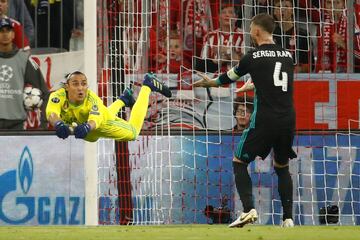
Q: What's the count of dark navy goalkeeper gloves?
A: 2